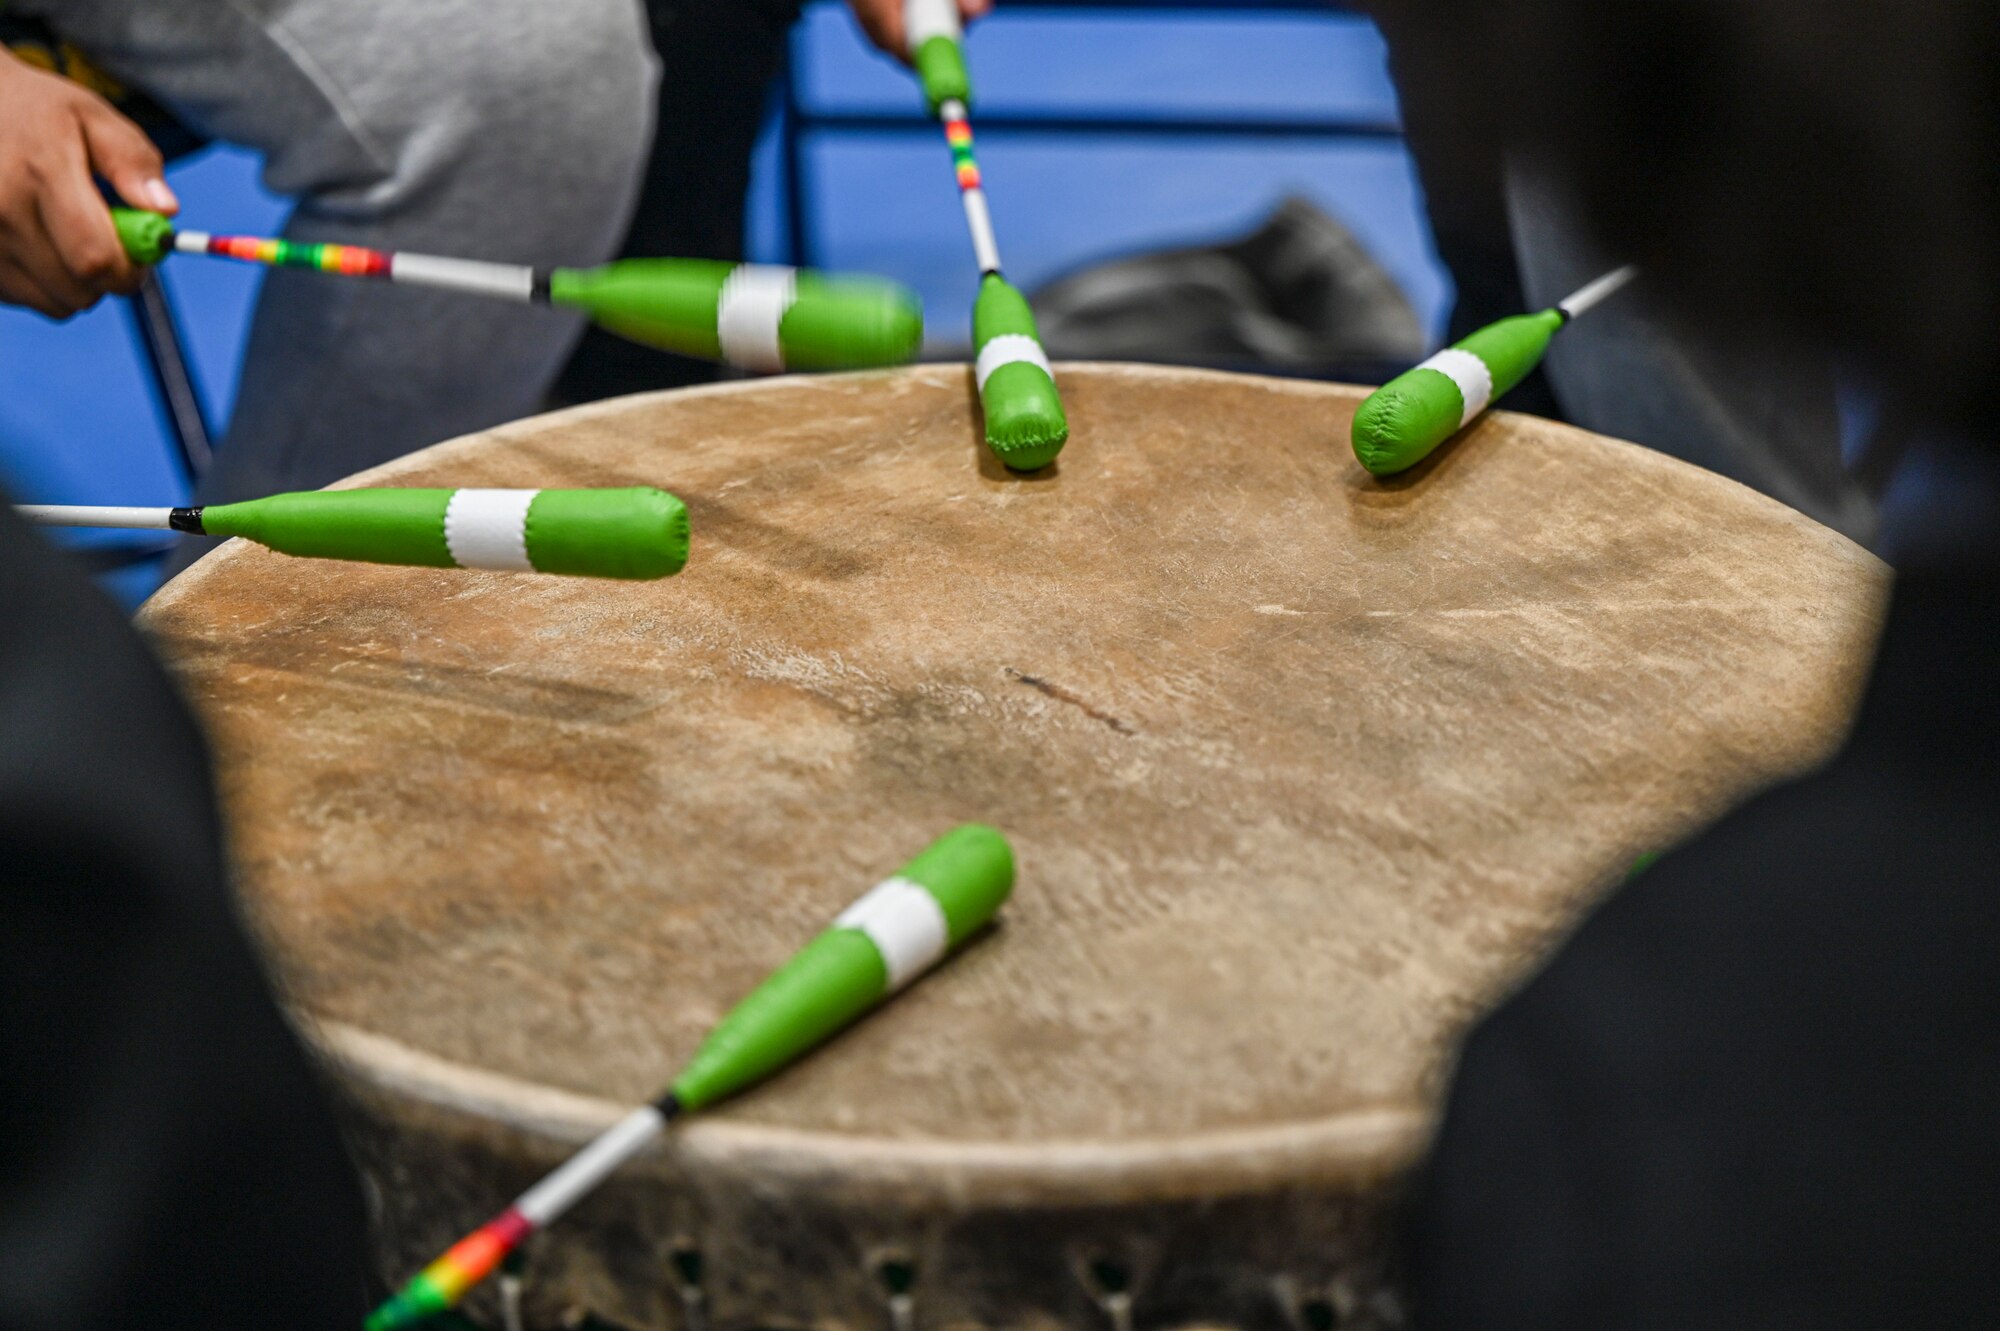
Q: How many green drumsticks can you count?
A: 5